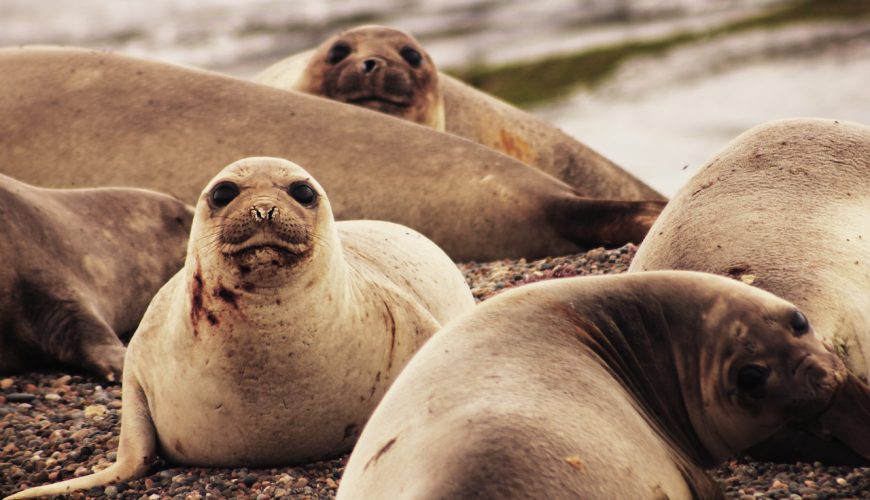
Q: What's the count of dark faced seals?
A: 2